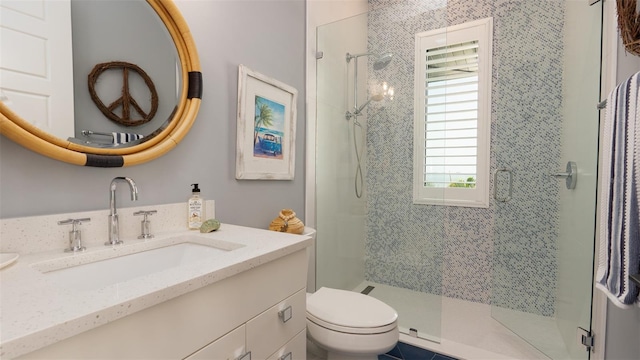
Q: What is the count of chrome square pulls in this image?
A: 3